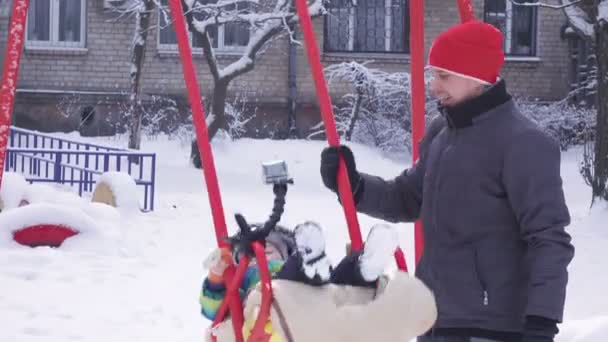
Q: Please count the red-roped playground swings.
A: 1